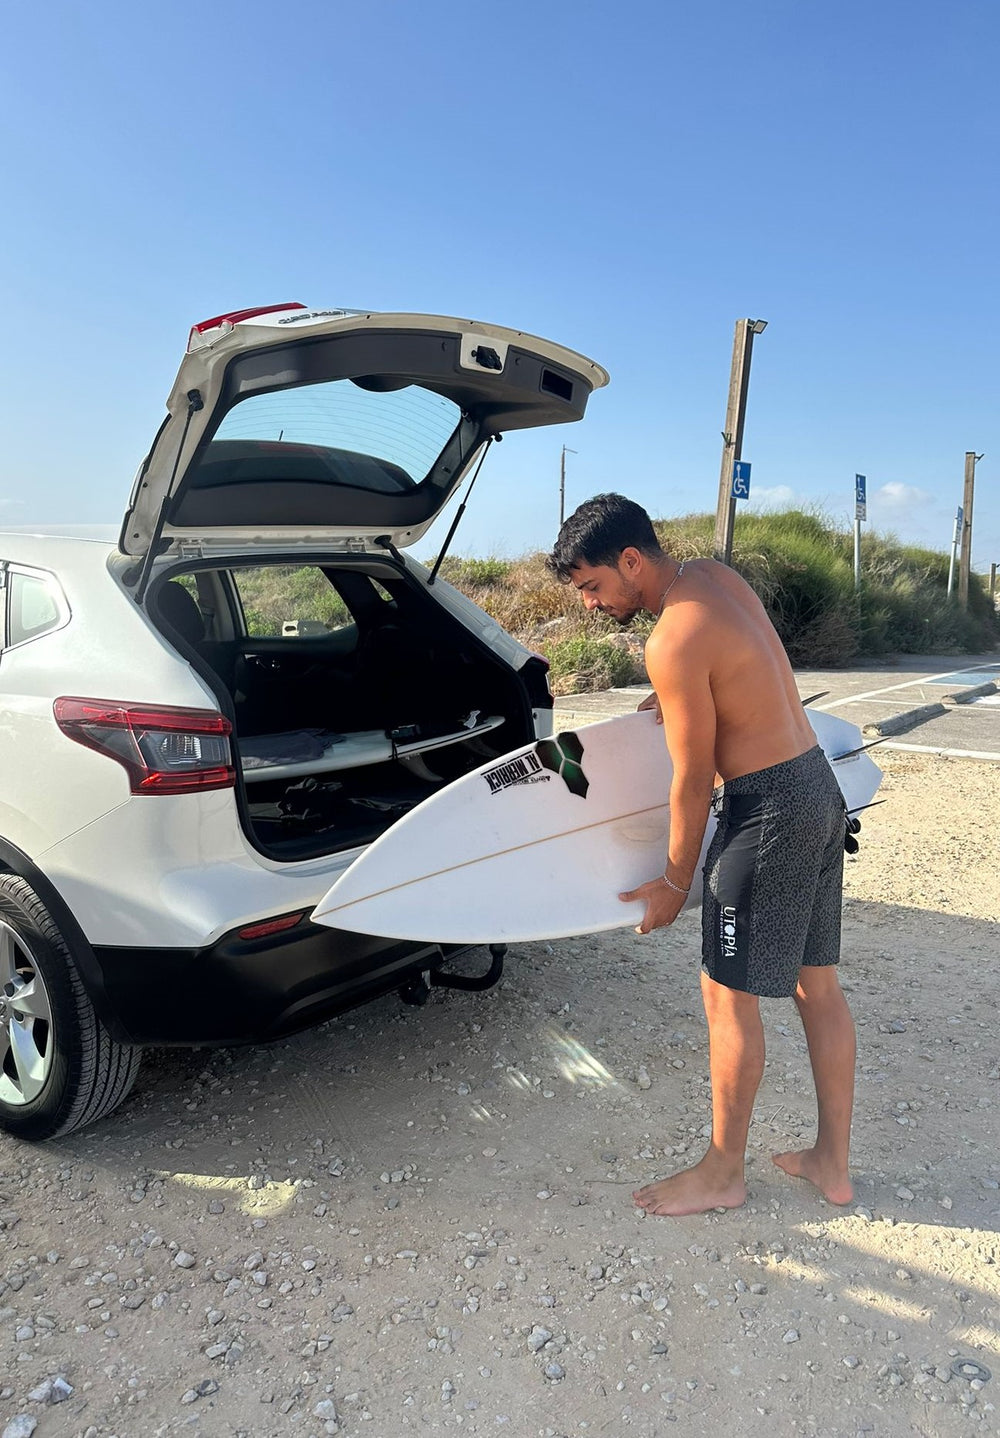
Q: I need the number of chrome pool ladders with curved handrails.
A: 0